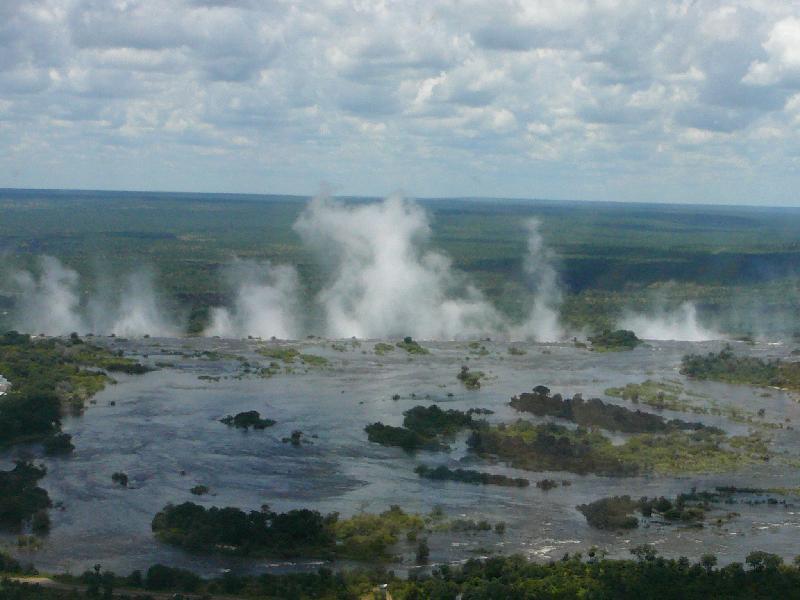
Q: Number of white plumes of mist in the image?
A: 6